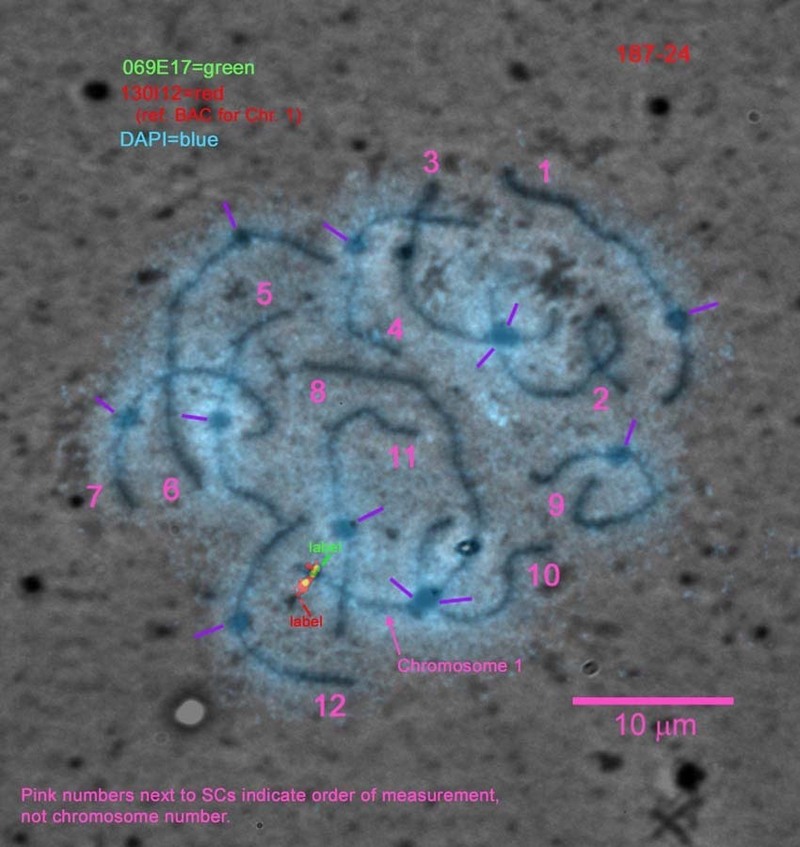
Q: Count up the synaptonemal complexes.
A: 12